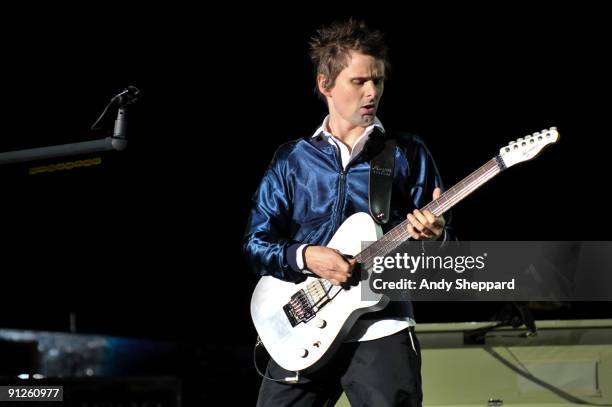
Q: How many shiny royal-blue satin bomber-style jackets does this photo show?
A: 1